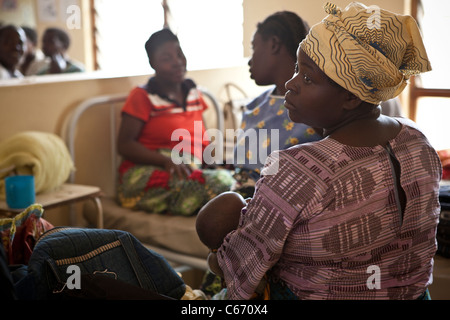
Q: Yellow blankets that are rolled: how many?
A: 1